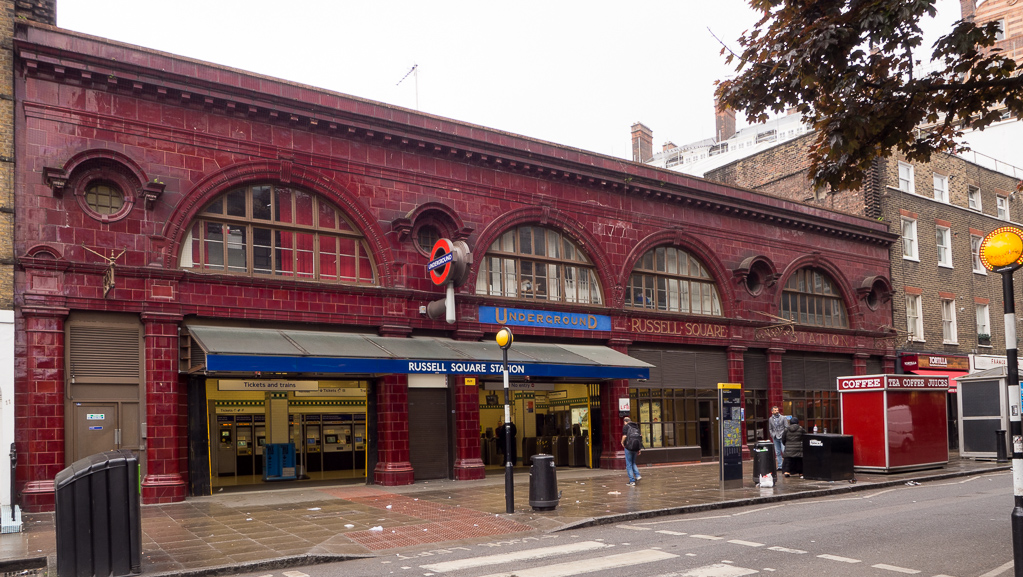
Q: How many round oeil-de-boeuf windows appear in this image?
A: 4